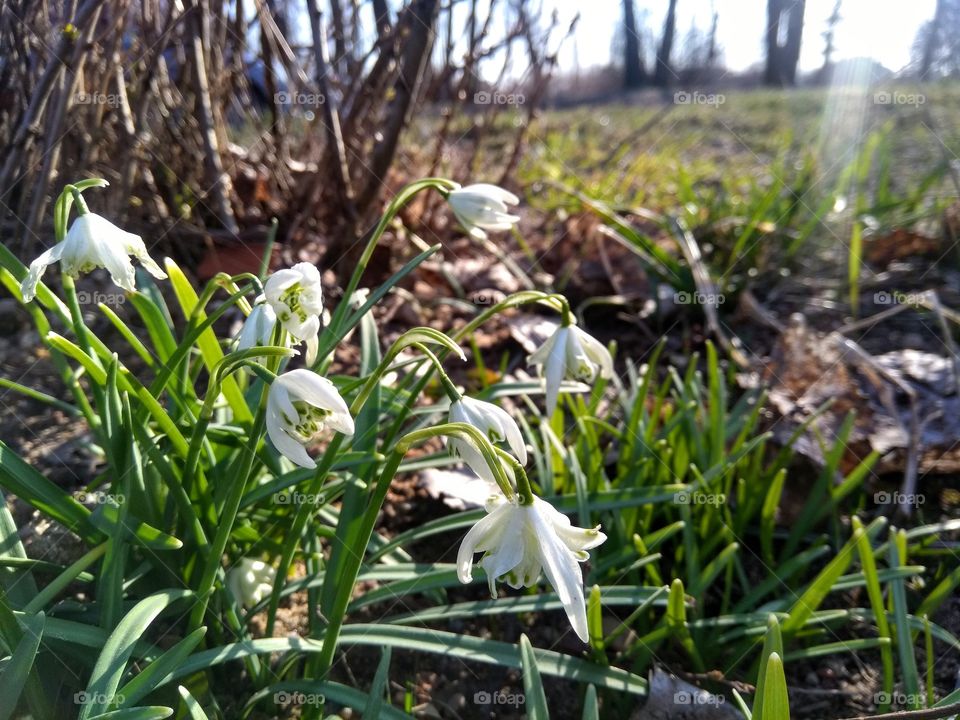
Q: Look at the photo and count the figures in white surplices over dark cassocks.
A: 0